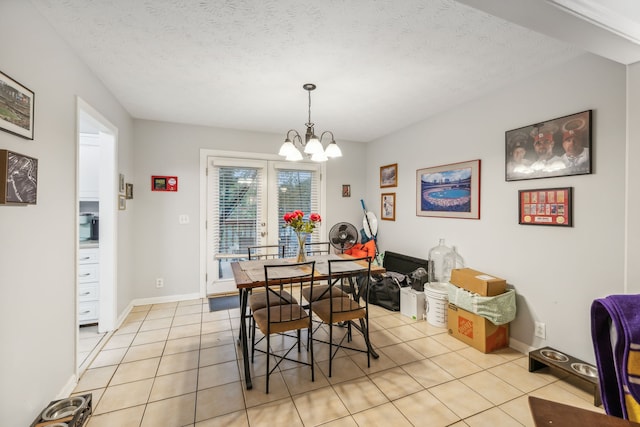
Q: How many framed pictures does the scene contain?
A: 12